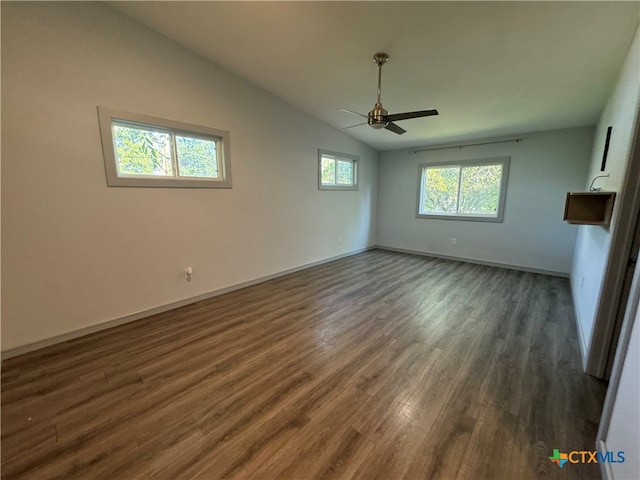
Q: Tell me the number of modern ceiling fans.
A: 1